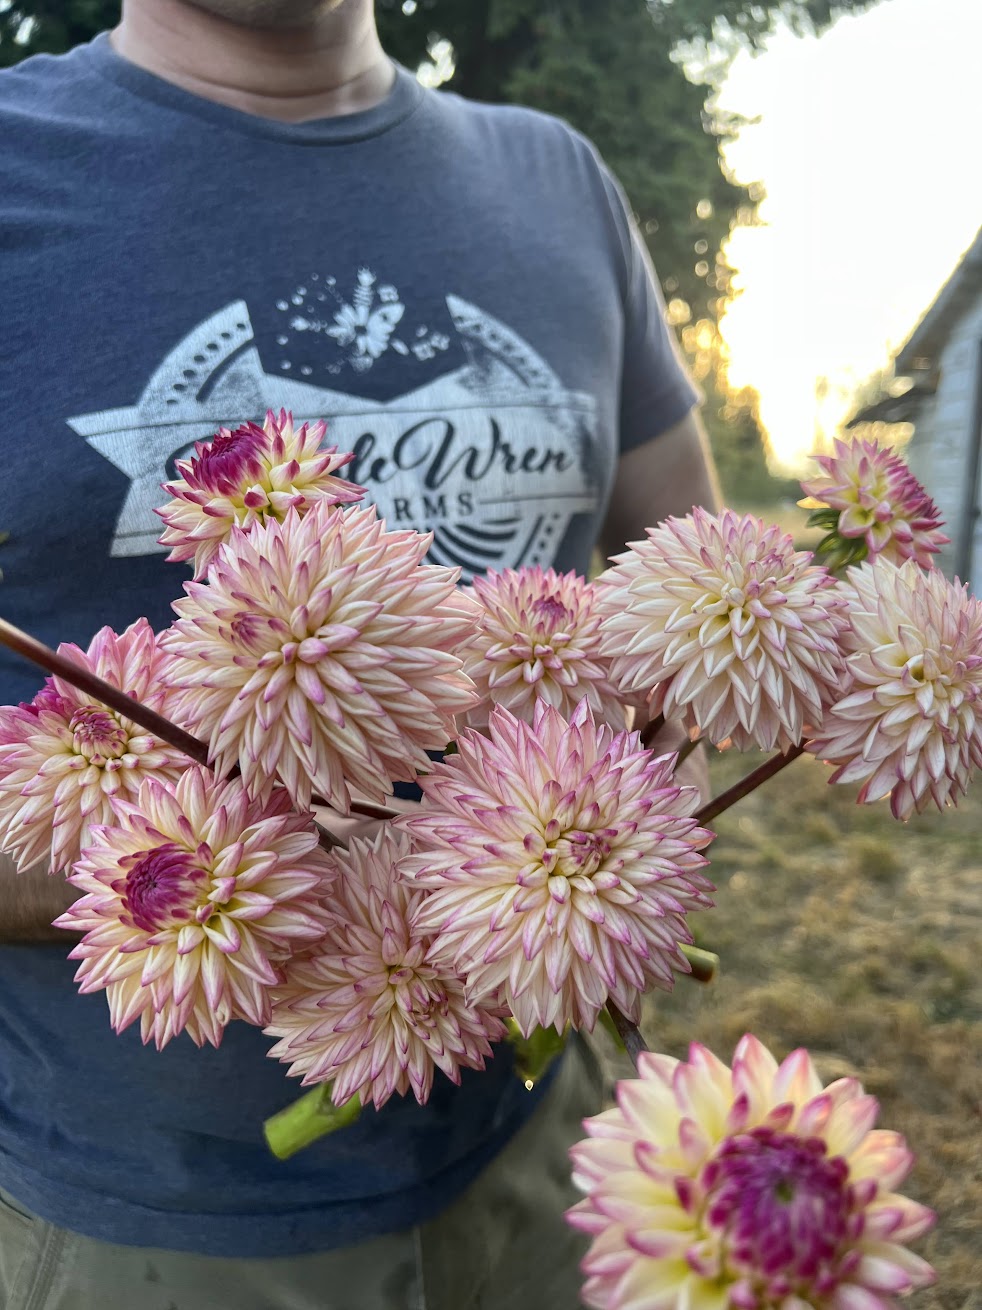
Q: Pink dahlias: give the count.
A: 11